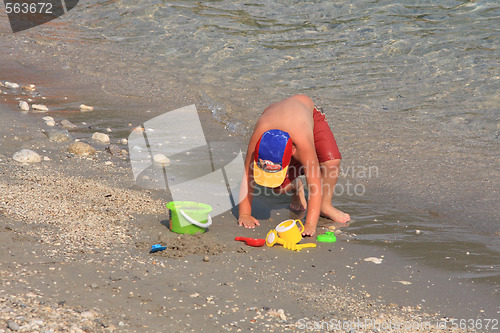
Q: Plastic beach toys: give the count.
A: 6